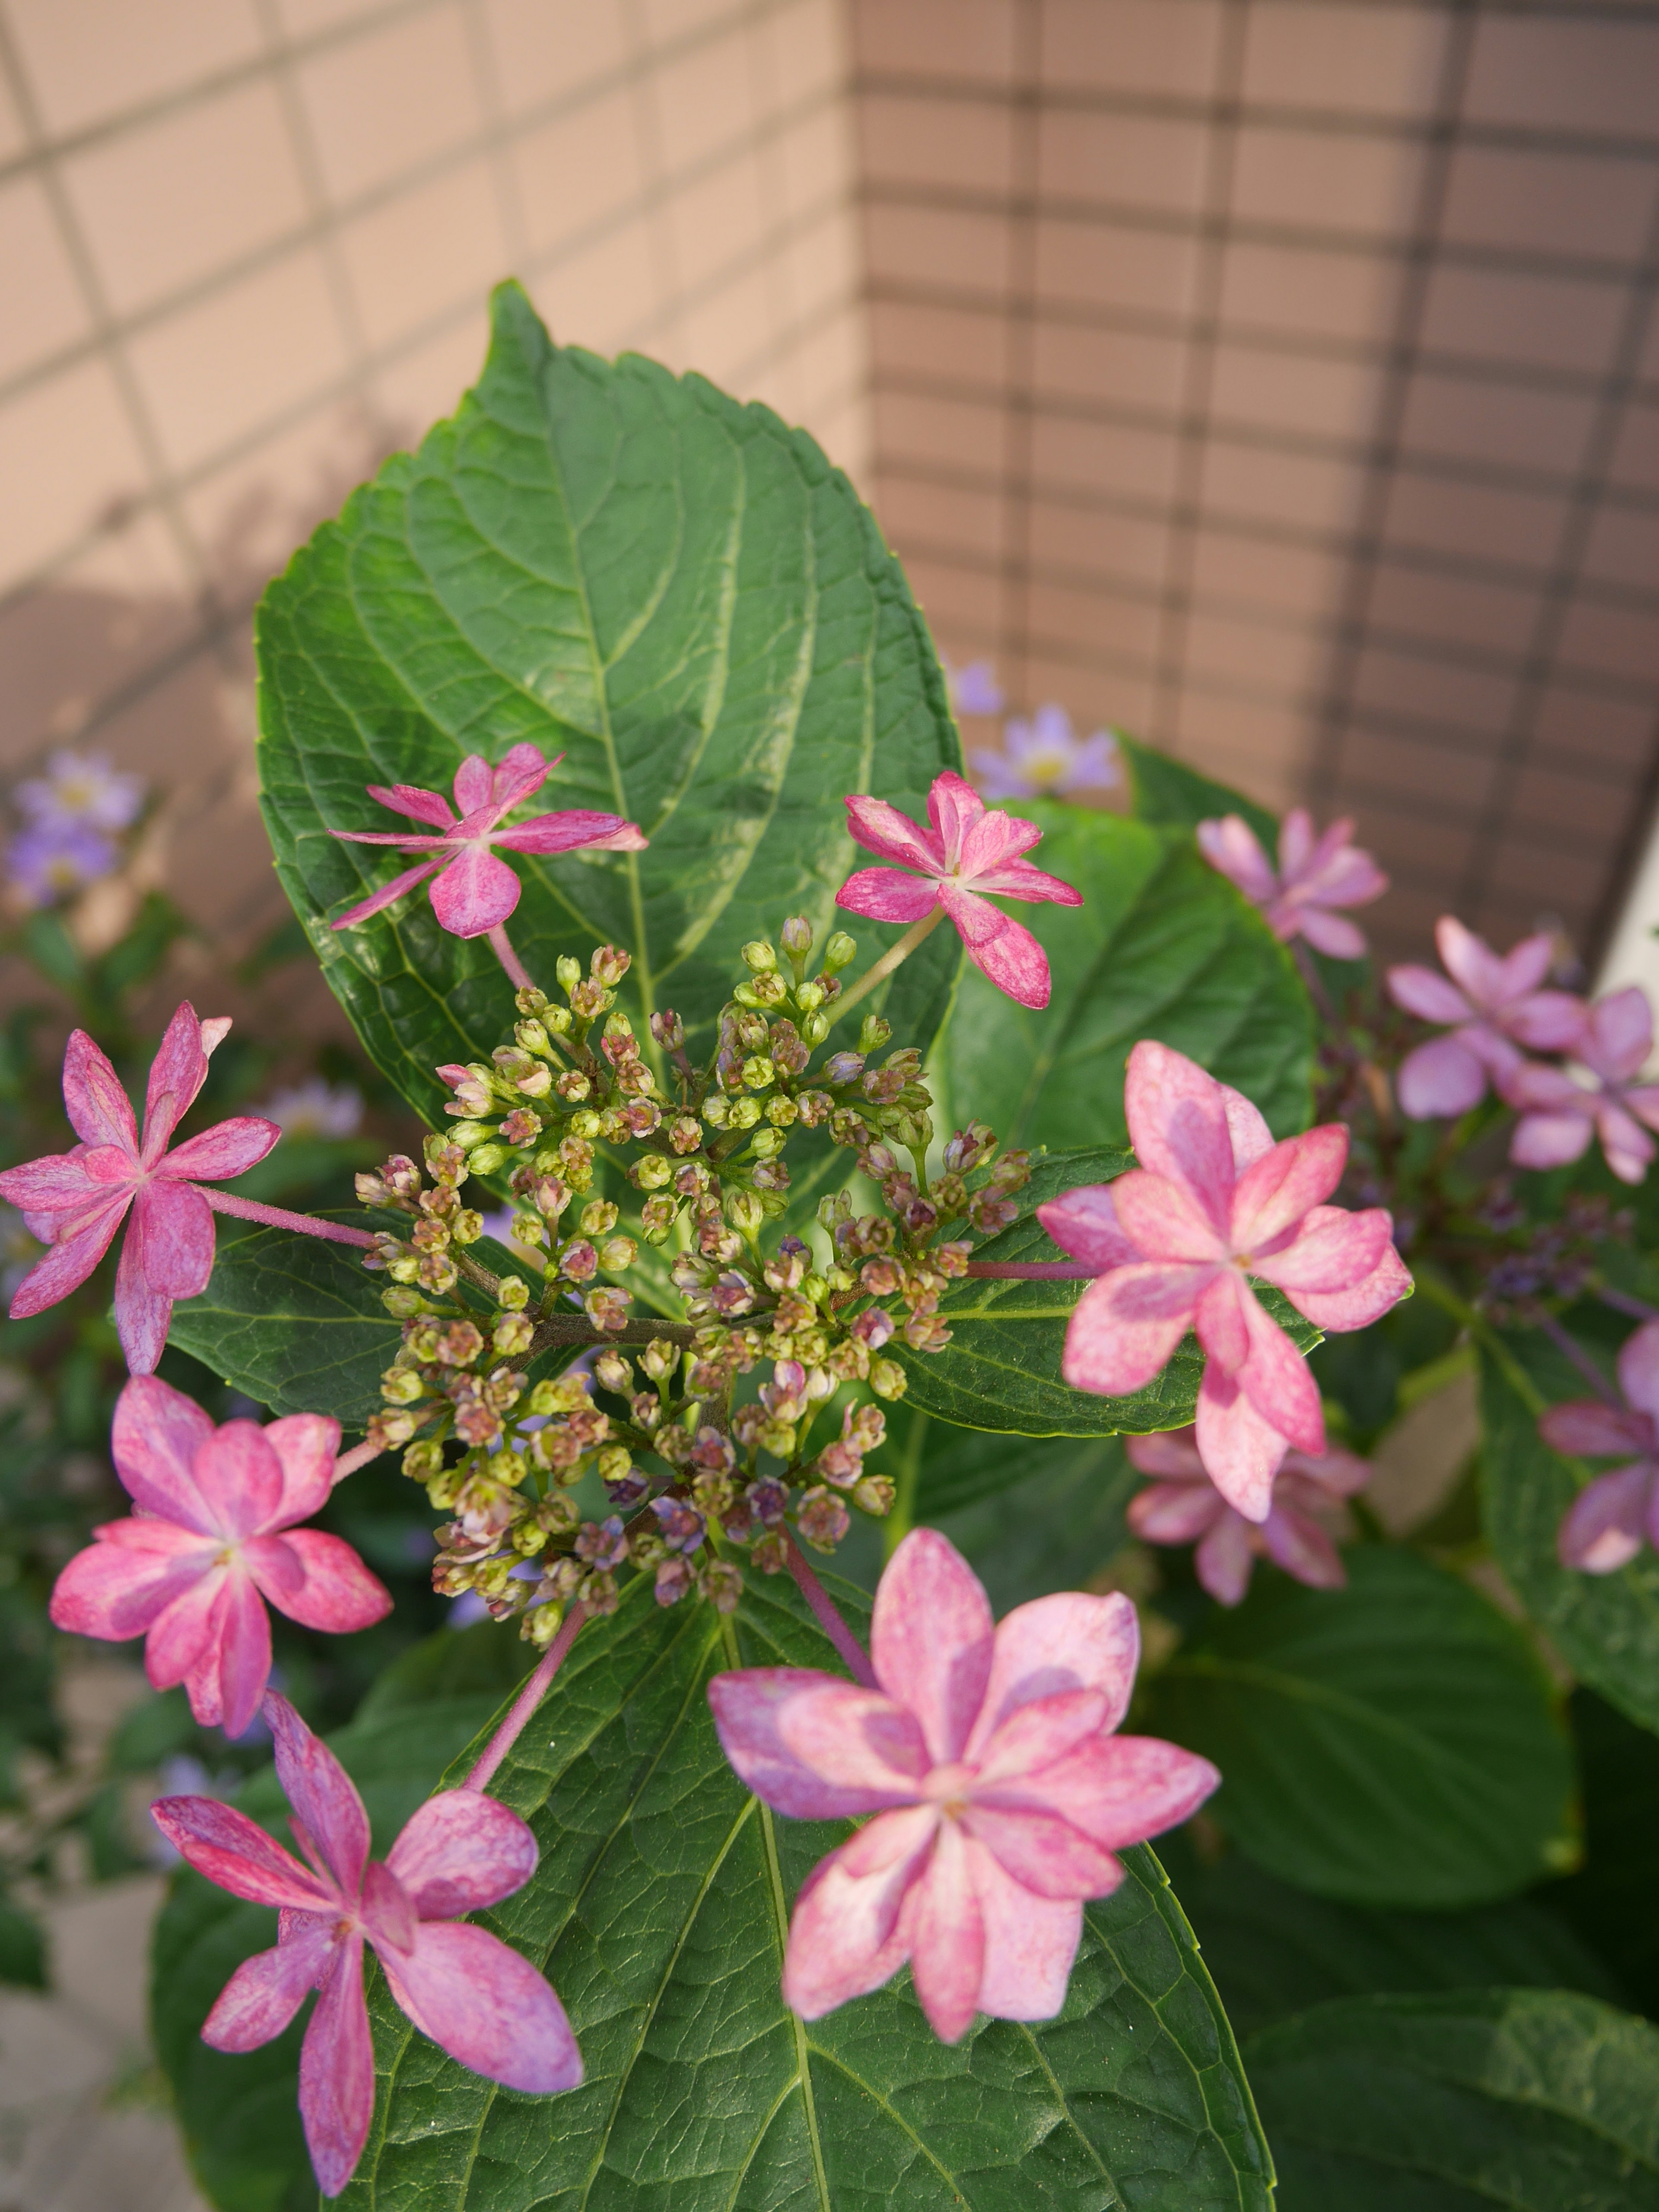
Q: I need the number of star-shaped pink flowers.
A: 12